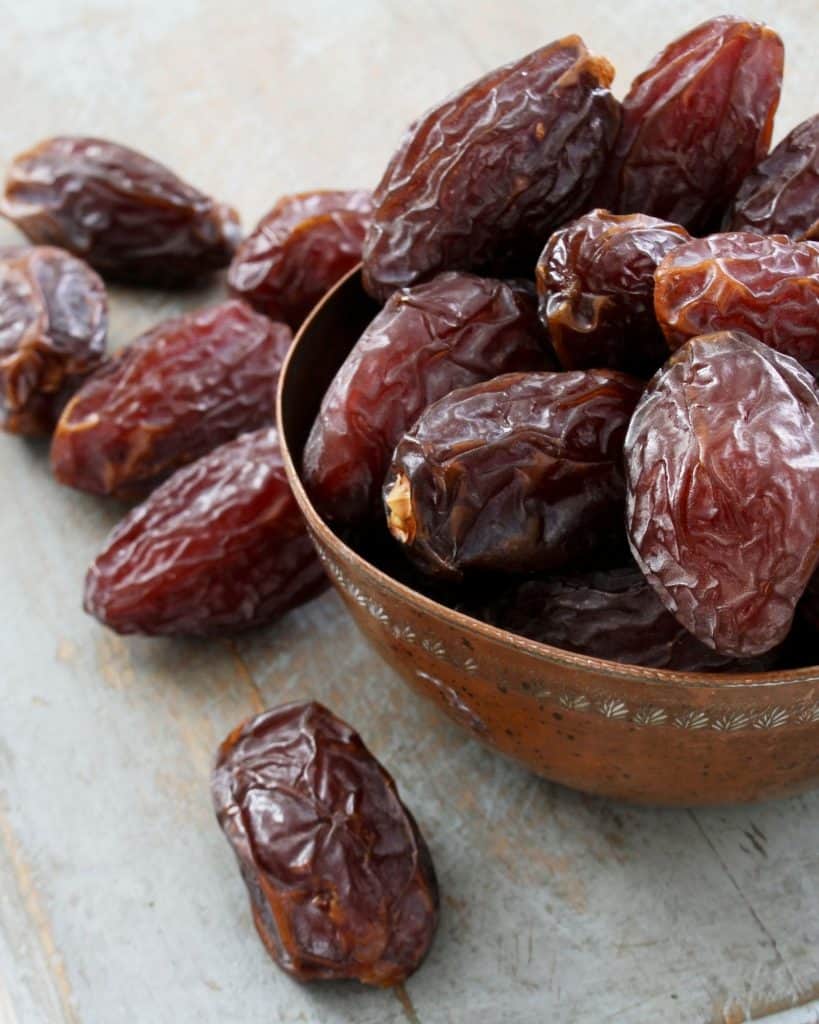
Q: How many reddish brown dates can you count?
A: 15